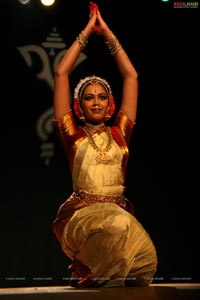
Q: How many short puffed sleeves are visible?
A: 2